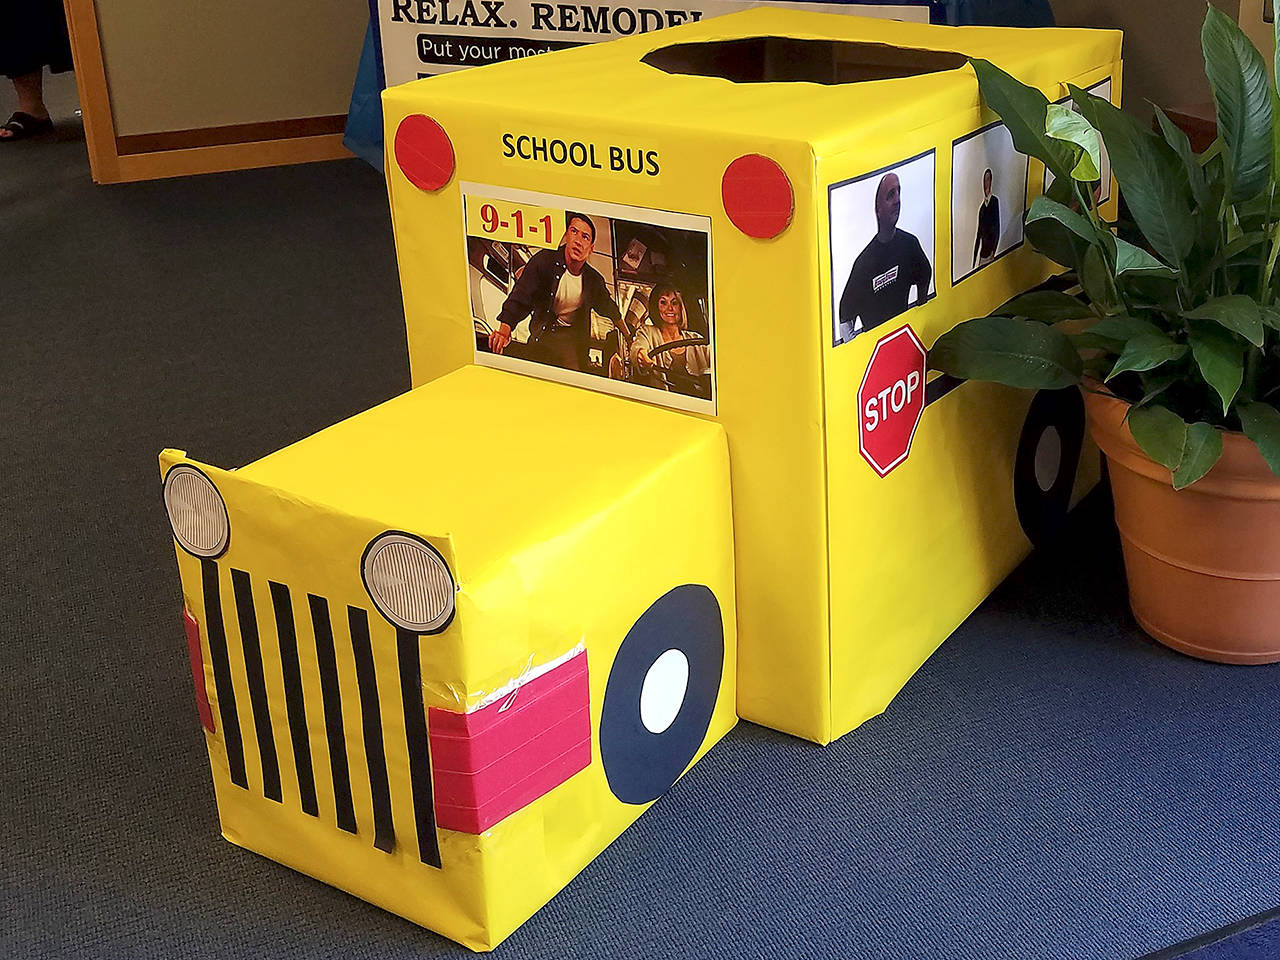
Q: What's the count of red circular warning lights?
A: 2